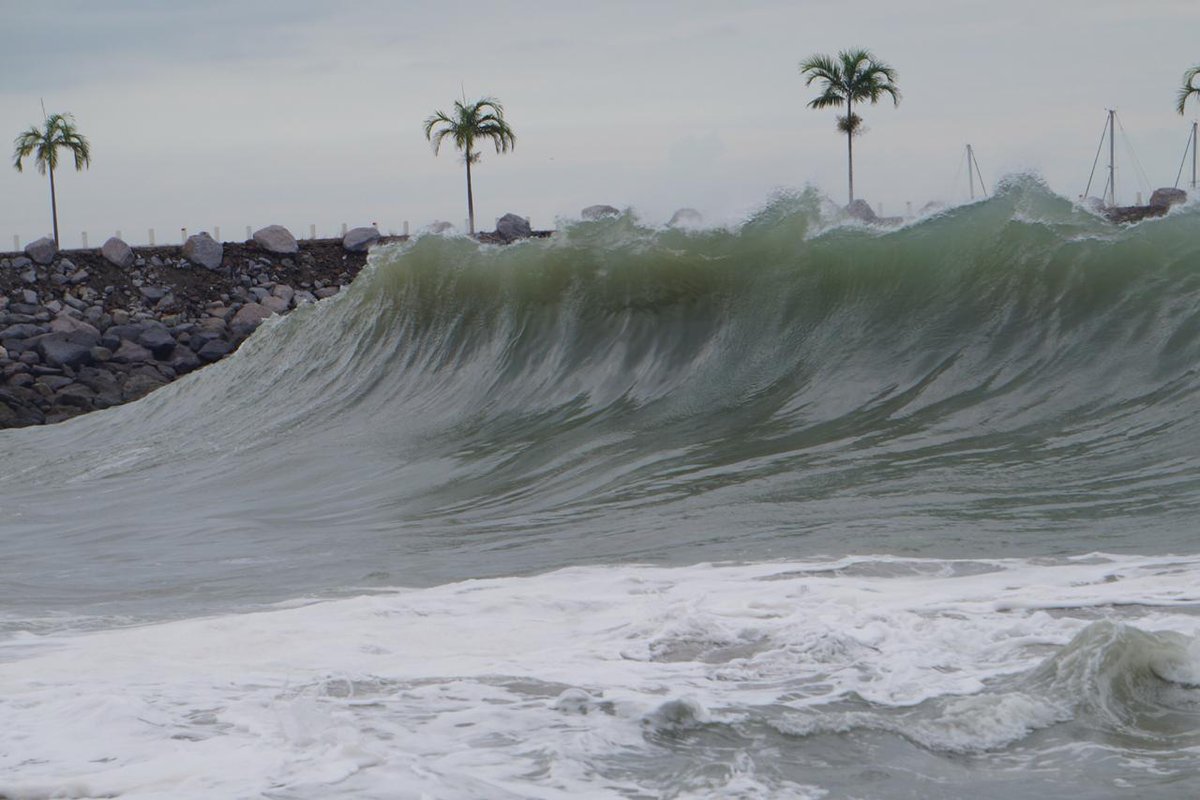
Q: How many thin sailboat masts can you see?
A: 3